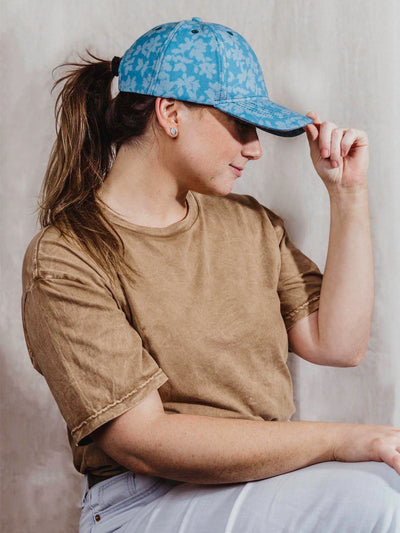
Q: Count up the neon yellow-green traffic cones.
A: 0